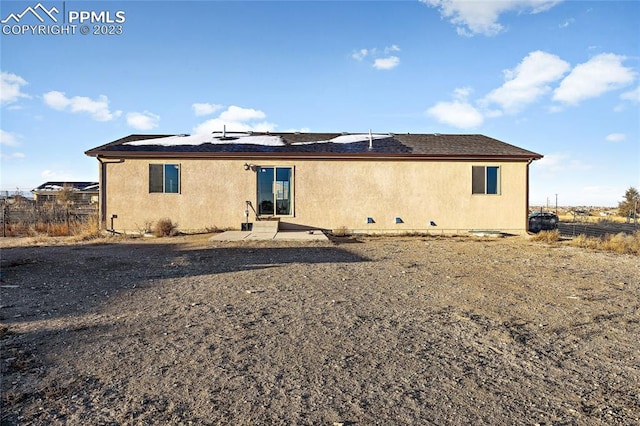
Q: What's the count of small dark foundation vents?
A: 3